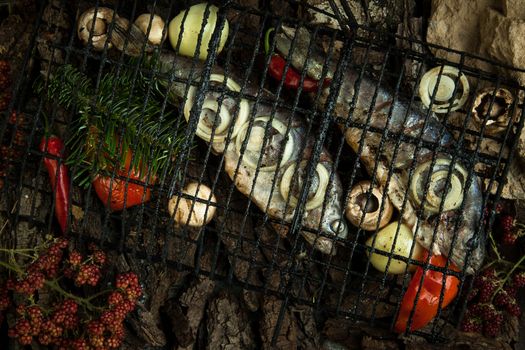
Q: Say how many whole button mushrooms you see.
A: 5